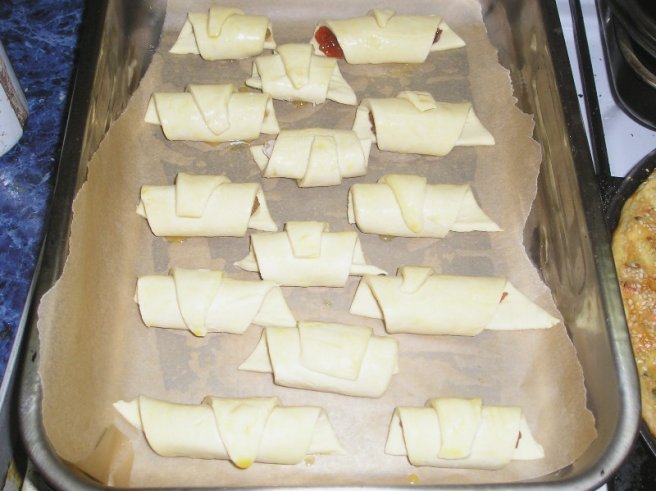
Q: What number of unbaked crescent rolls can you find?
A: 14